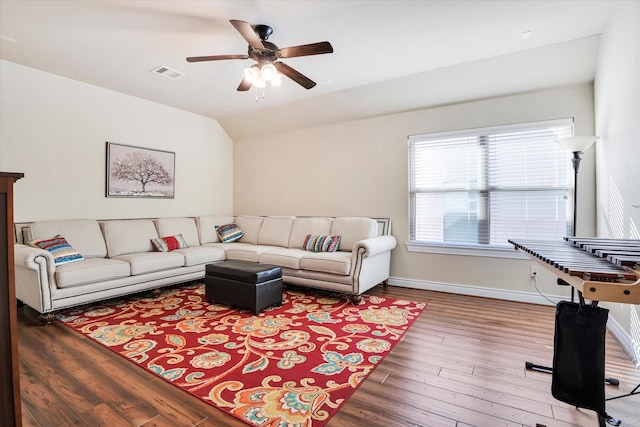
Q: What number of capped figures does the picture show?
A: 0